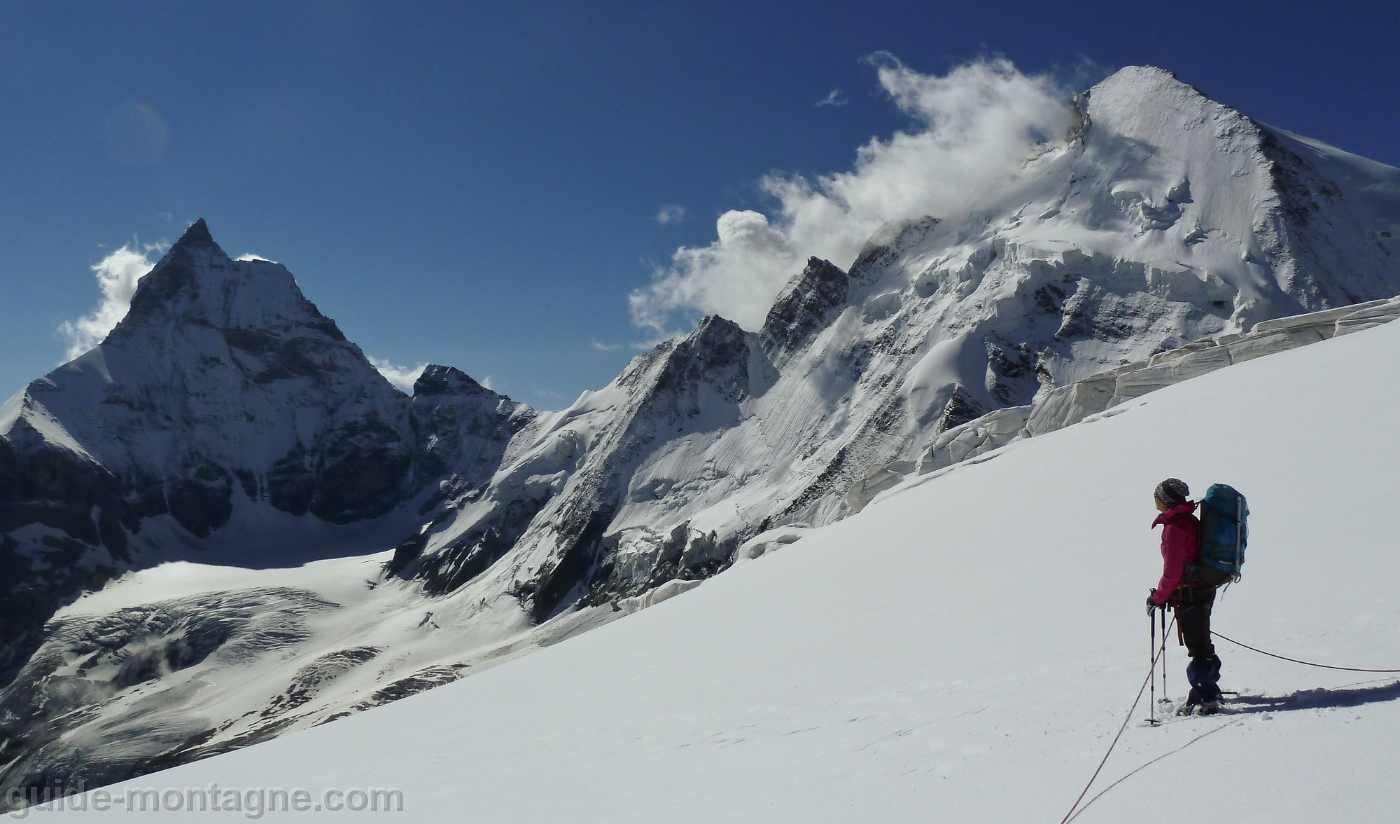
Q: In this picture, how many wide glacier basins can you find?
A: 1